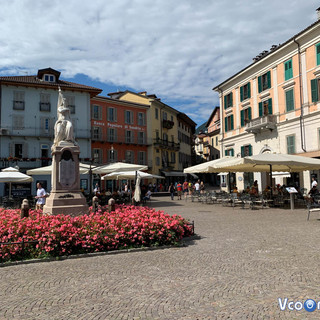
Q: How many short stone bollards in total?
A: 3